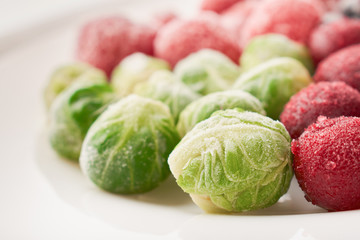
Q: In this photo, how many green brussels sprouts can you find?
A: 10